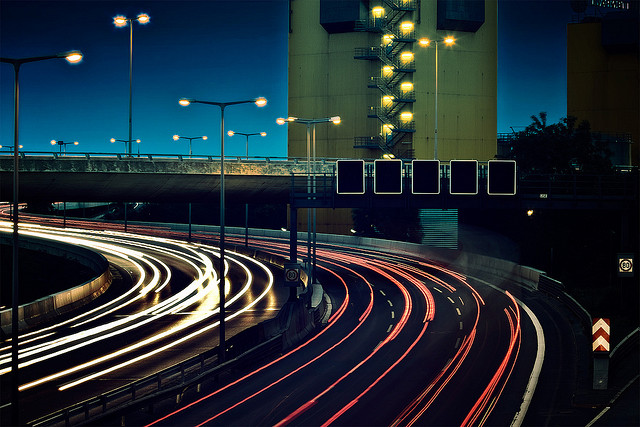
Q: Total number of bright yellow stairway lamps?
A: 11